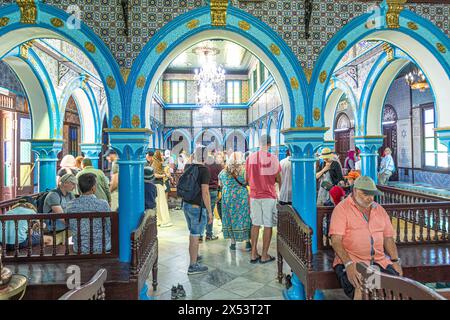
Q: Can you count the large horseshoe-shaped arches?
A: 3